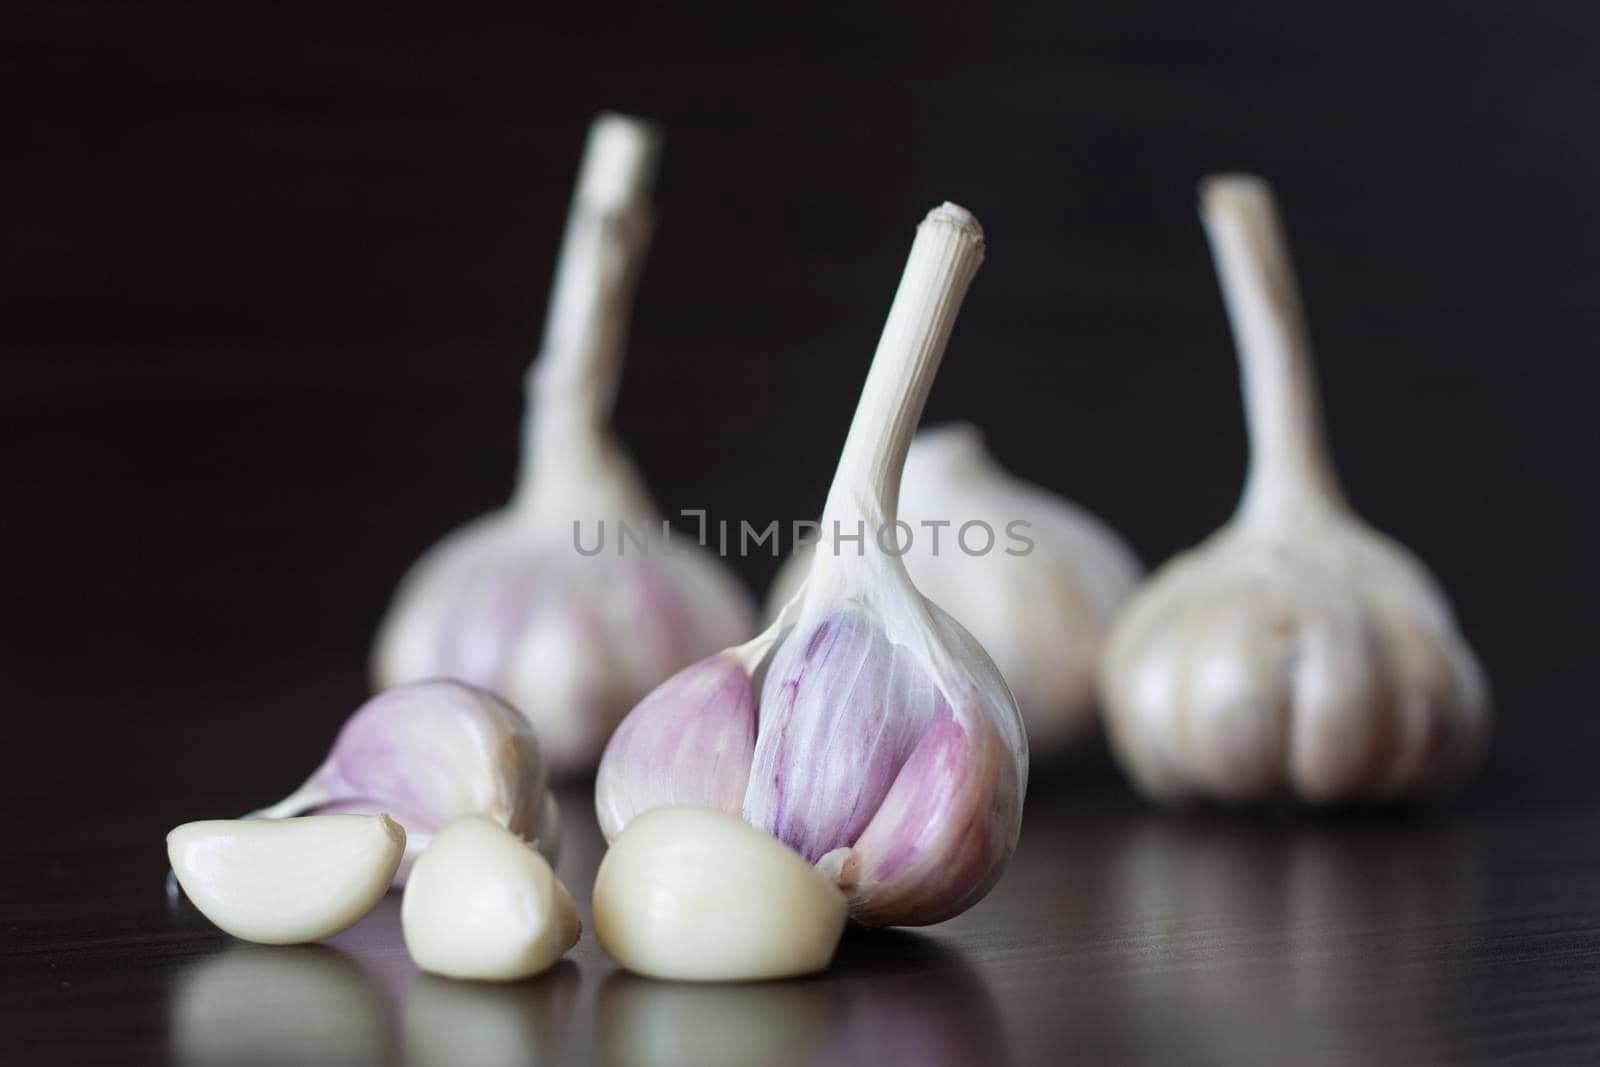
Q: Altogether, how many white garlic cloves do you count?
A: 3